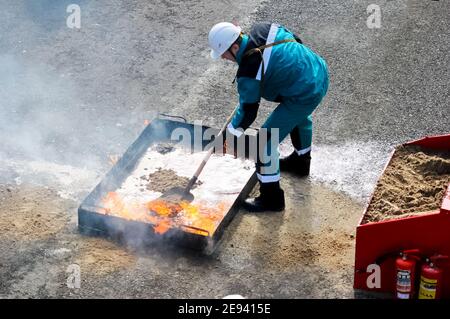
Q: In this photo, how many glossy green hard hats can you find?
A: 0